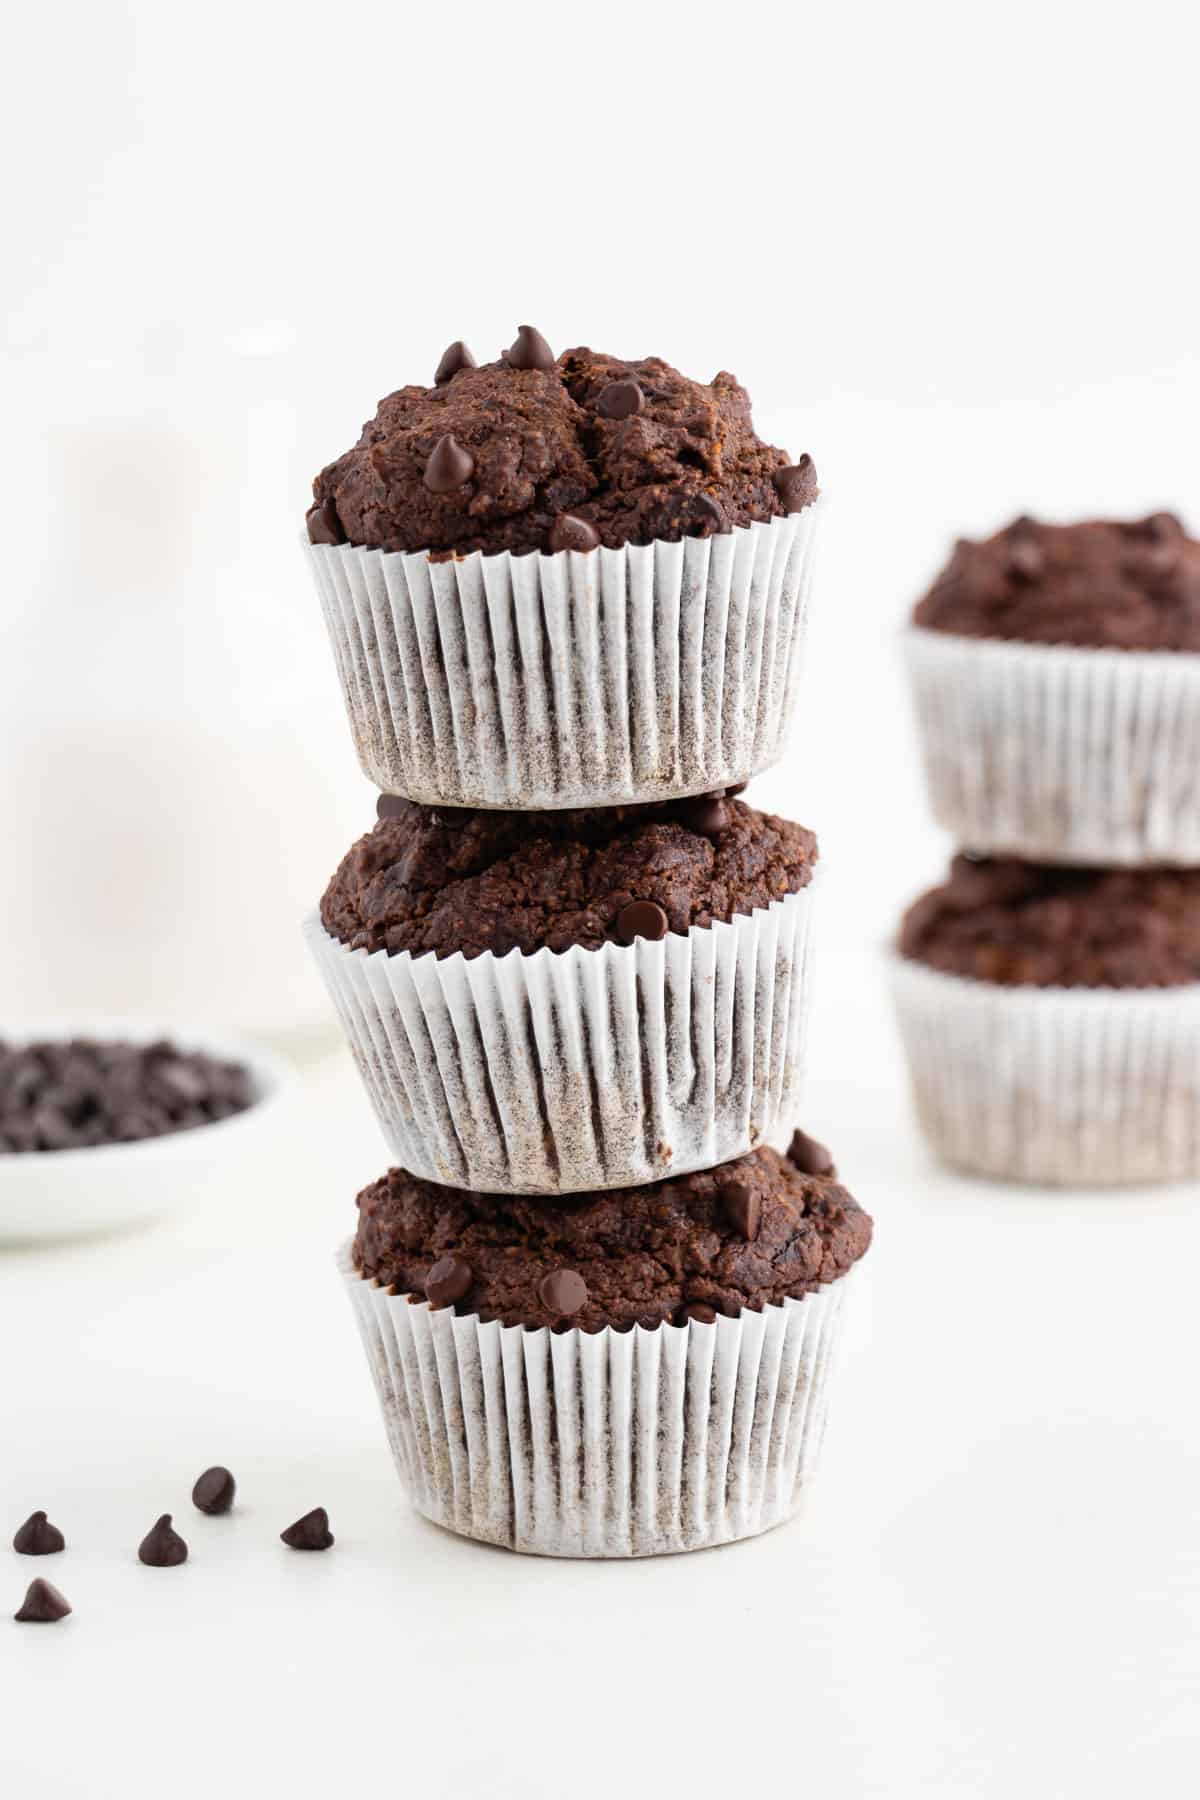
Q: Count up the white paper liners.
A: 5